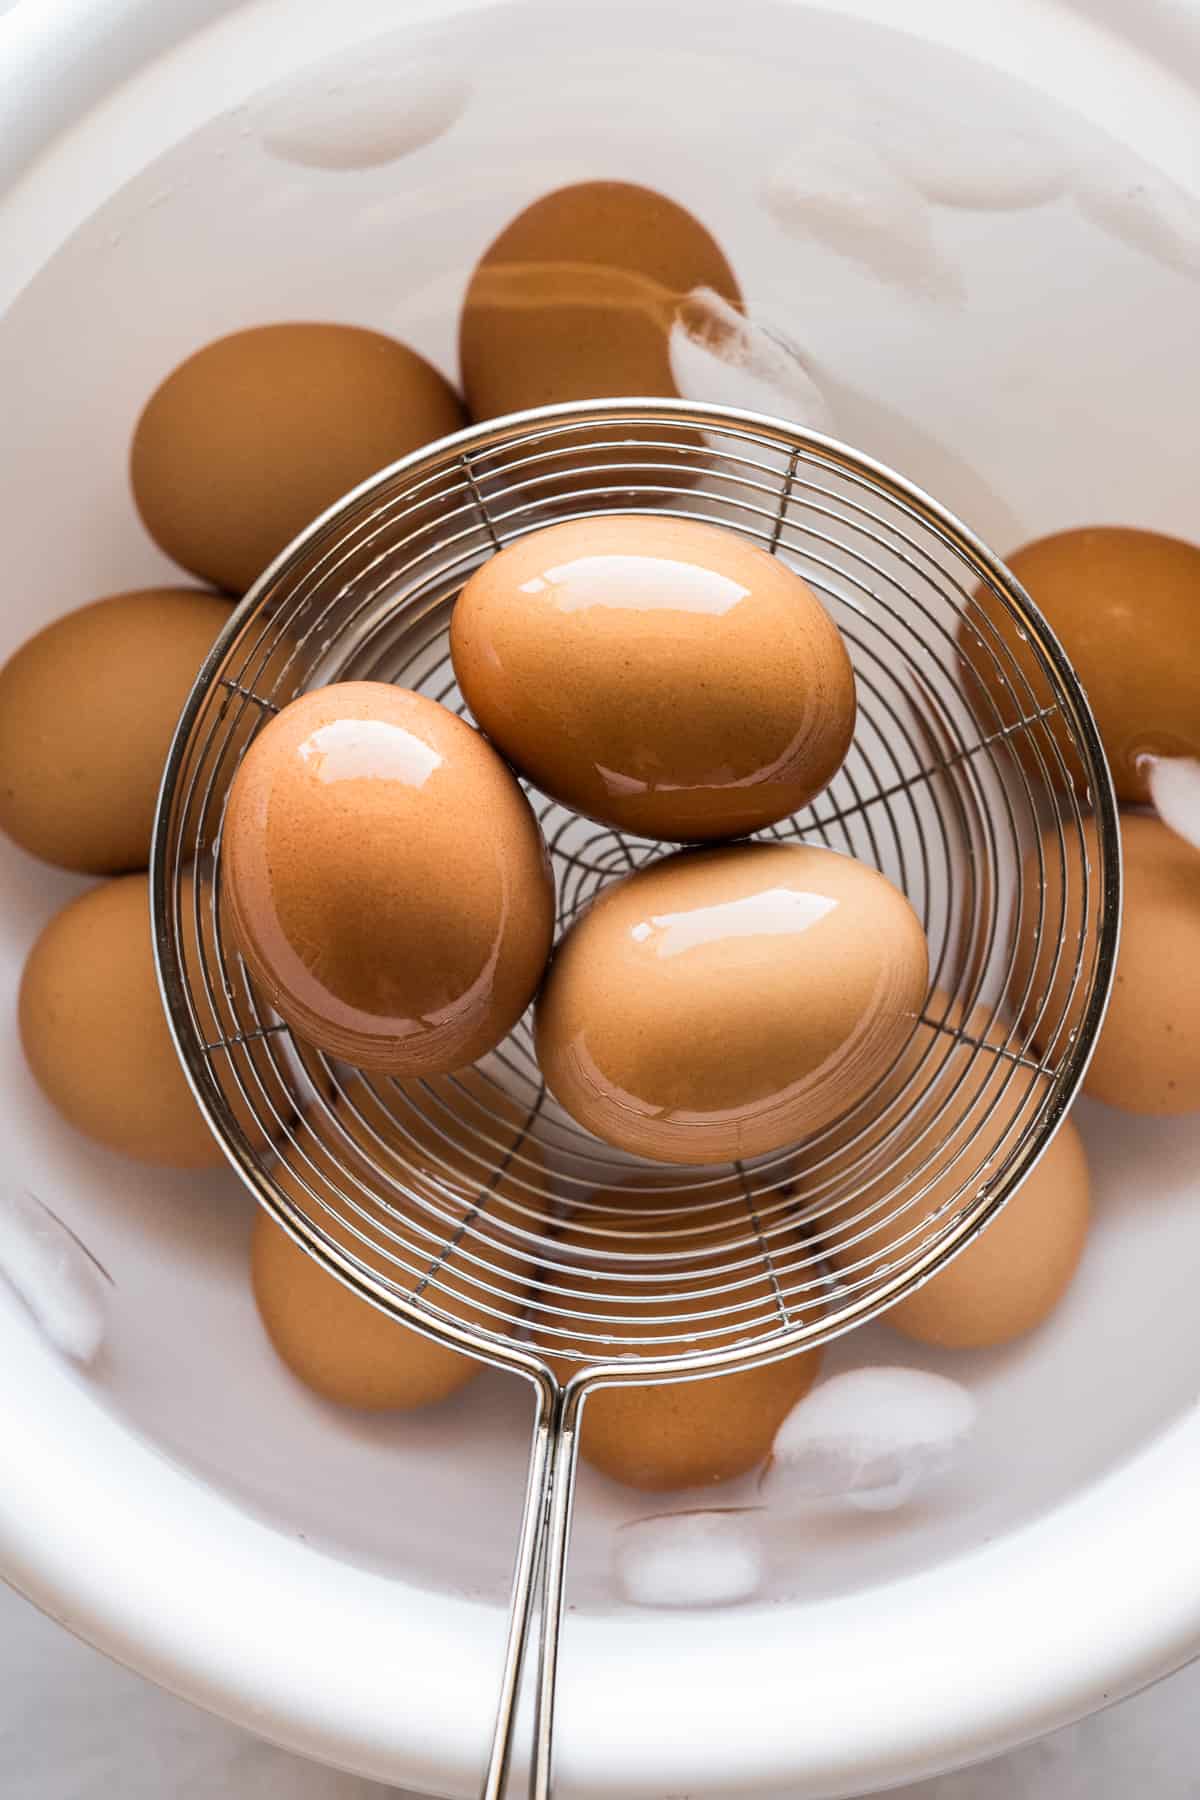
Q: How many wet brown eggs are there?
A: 12